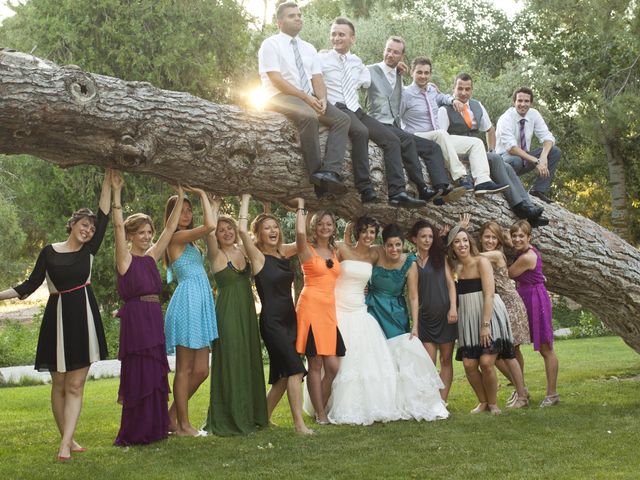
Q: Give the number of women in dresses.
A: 12